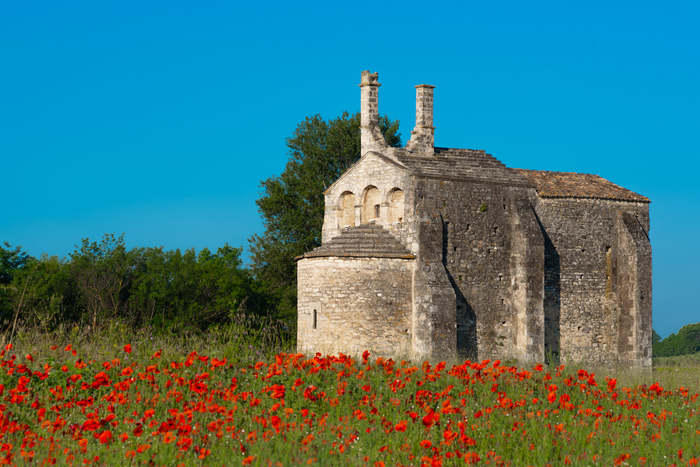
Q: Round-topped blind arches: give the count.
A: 3